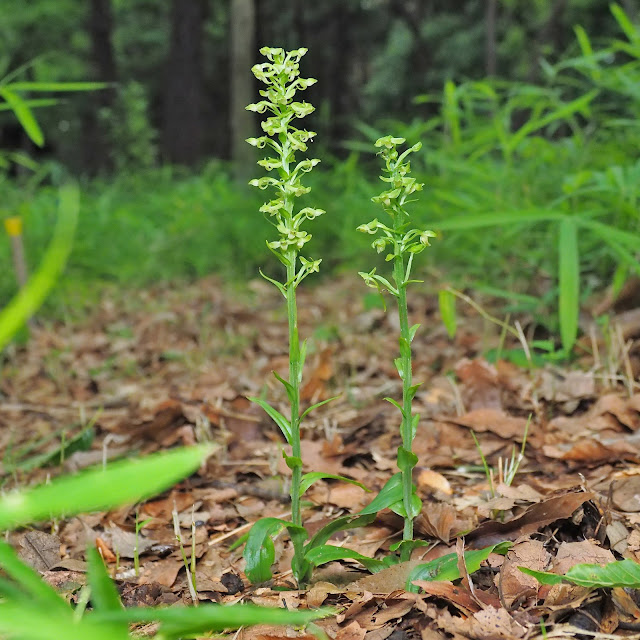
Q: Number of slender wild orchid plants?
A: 2